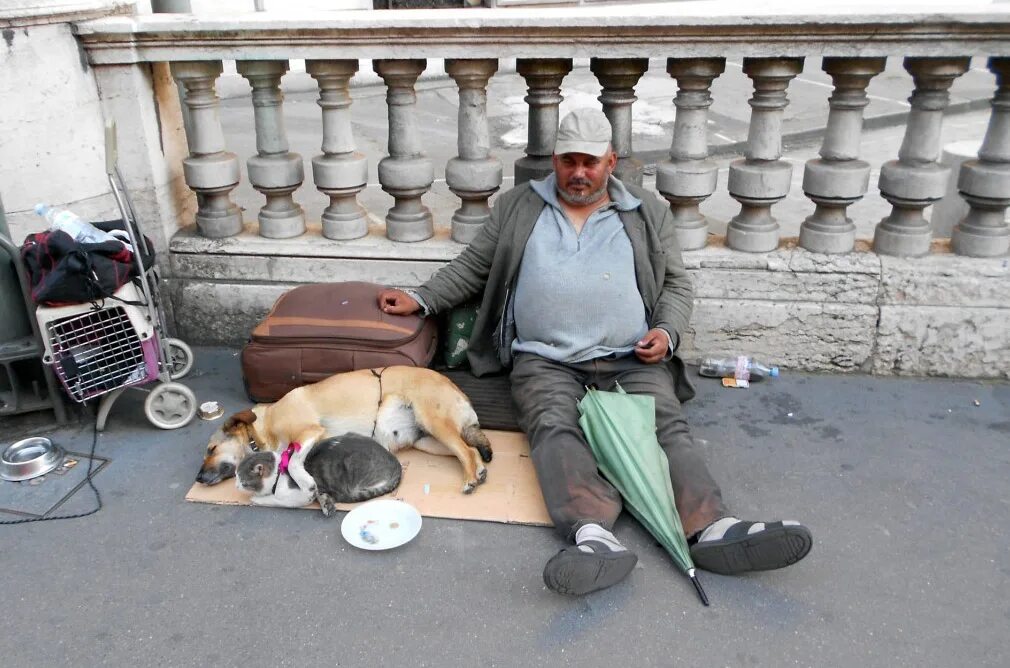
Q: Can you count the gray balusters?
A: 12